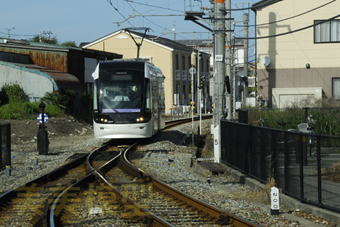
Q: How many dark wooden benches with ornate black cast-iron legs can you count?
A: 0